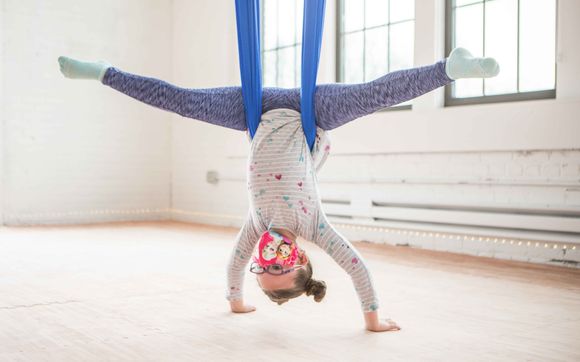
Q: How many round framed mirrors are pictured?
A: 0